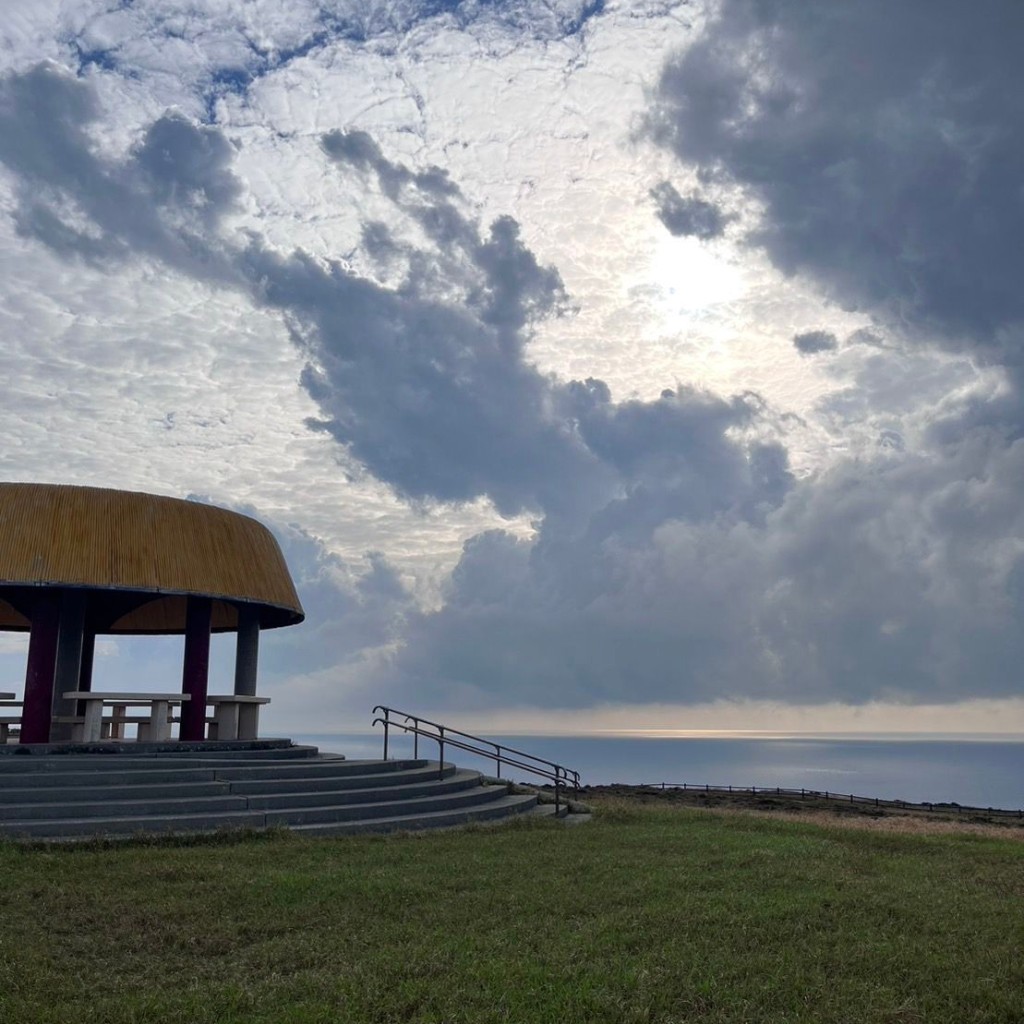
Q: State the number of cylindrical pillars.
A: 5